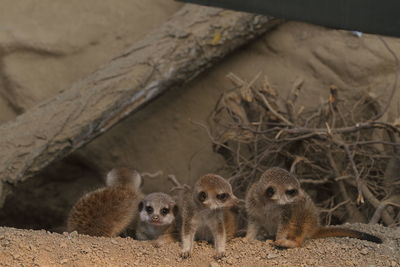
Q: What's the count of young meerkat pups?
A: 4